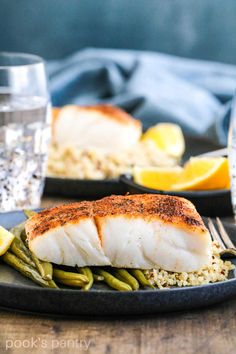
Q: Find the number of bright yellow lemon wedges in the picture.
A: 4